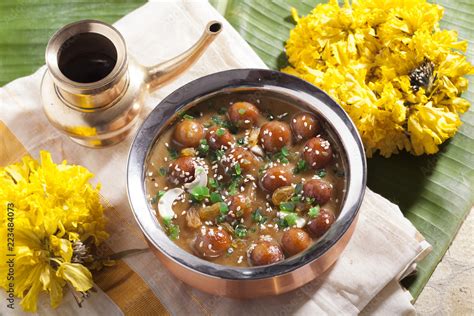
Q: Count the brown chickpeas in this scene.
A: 15